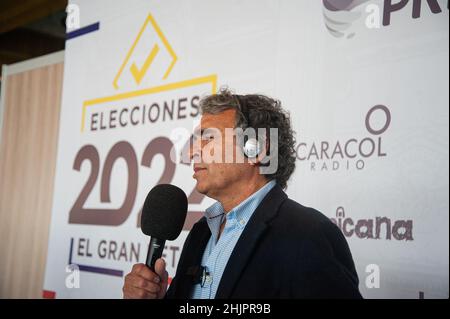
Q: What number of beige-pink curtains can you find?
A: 1